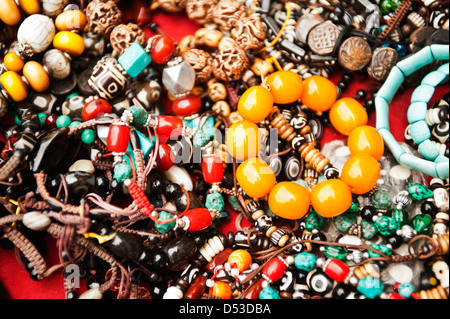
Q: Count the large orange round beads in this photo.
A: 10